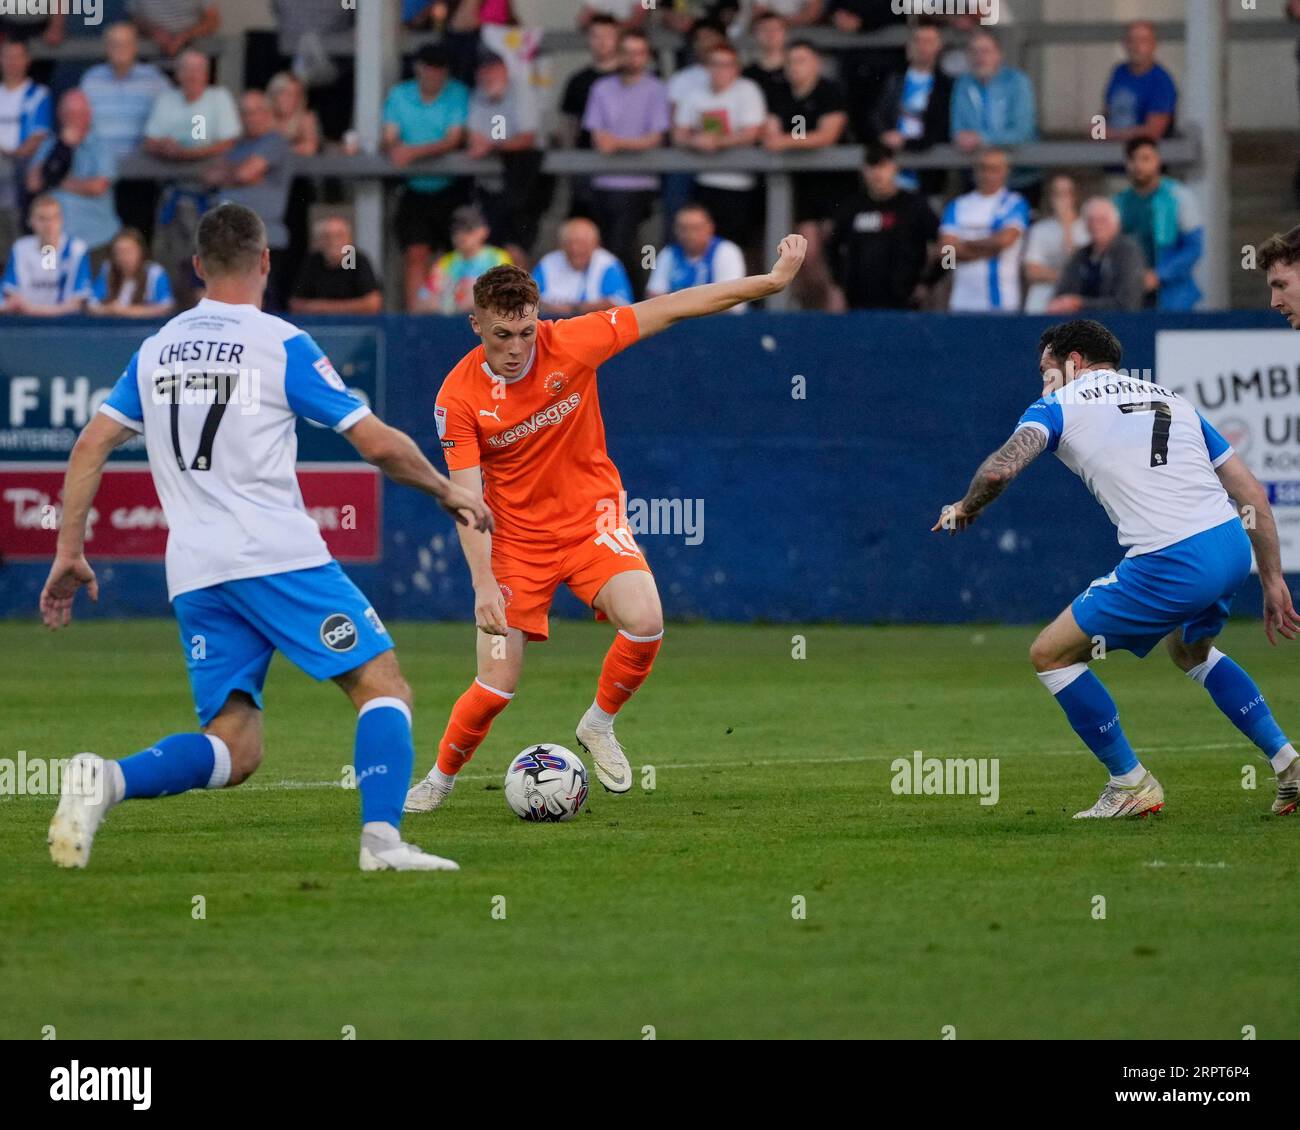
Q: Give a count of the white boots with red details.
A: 2